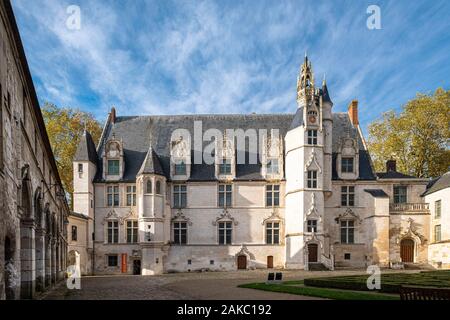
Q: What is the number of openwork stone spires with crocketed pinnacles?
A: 1